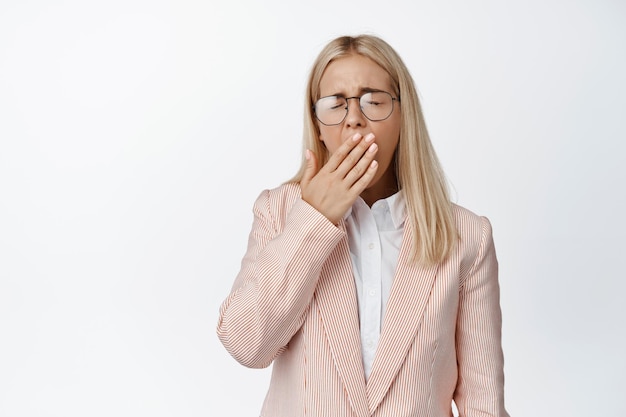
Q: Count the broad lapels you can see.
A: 2